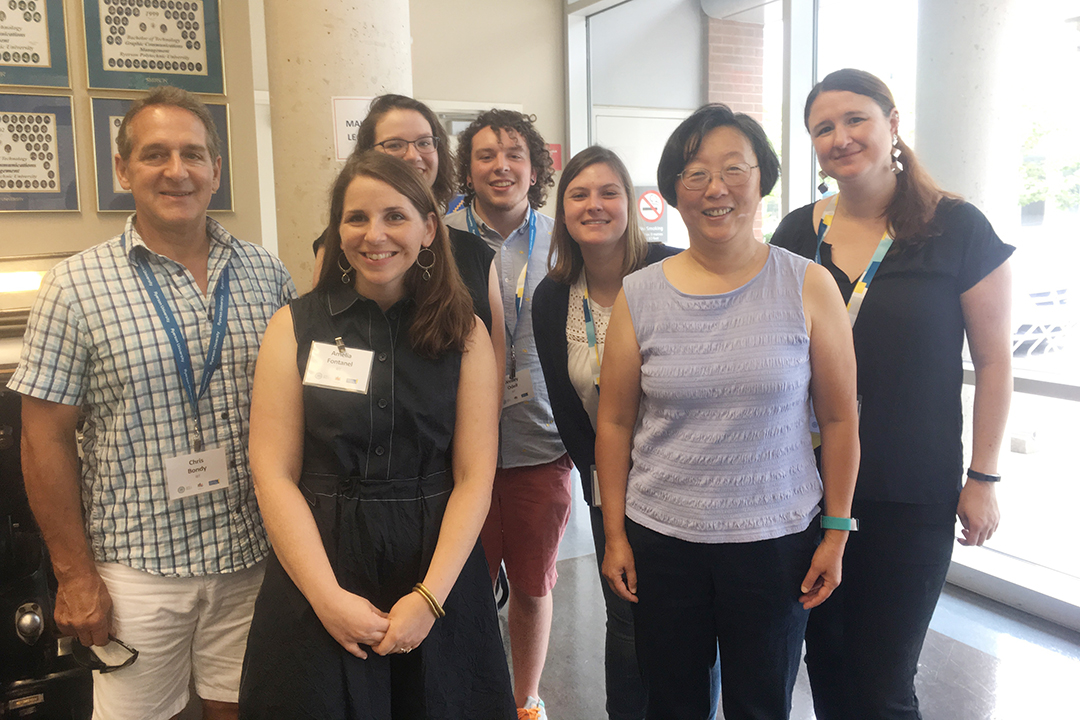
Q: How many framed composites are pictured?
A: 4